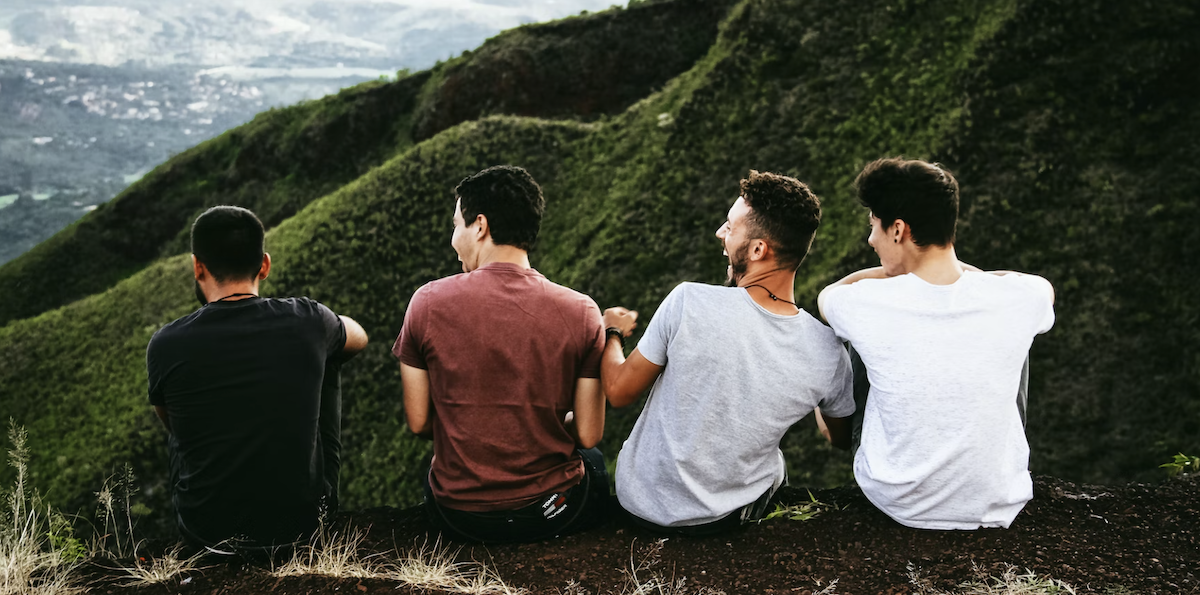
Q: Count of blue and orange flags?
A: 0